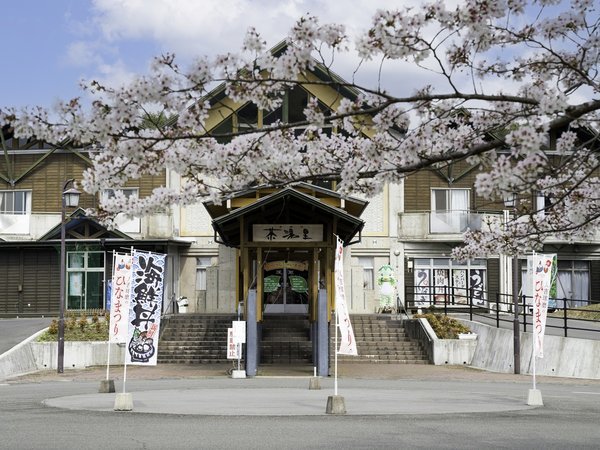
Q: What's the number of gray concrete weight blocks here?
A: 5